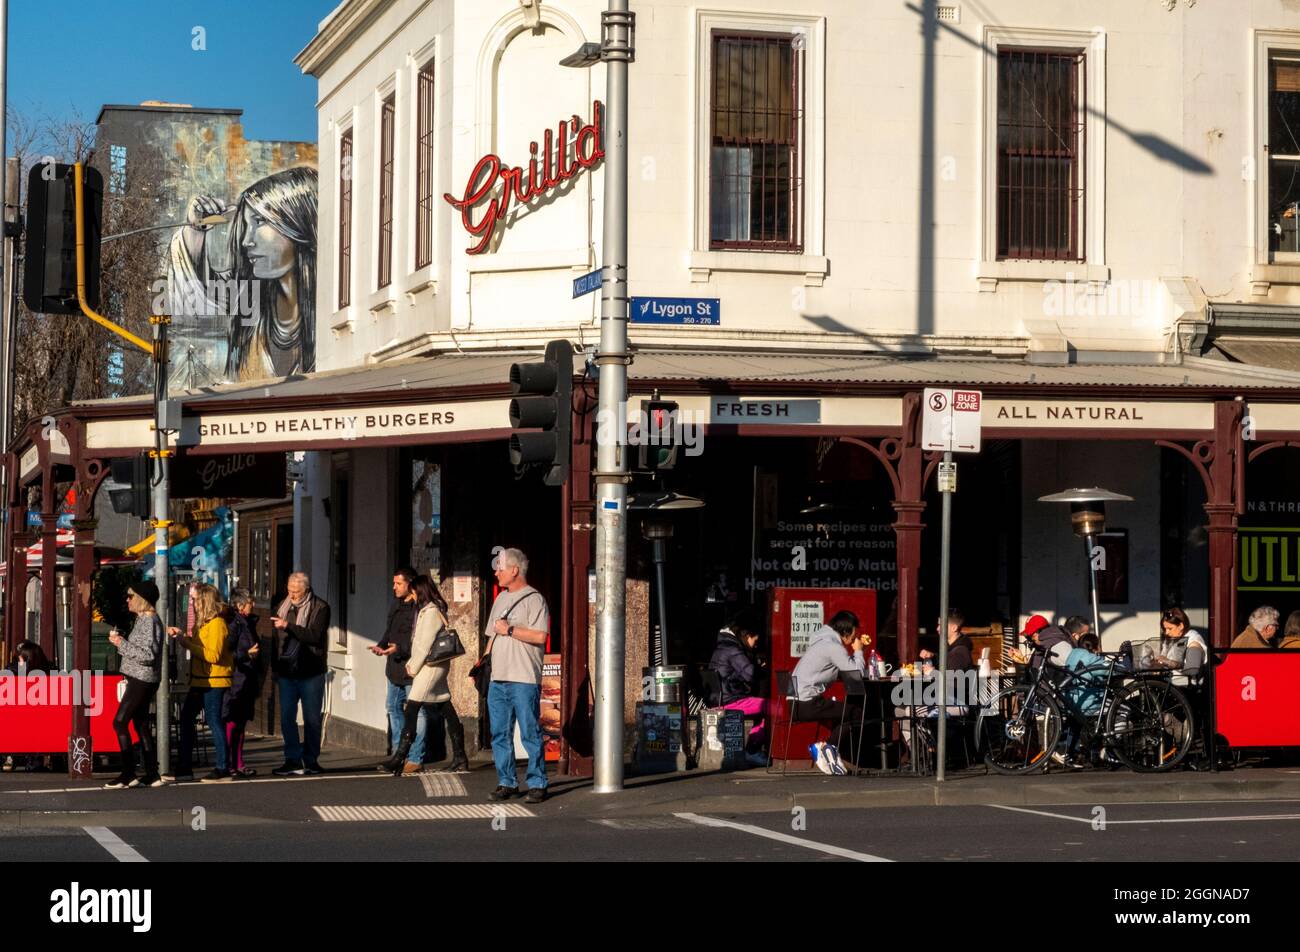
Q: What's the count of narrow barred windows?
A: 5